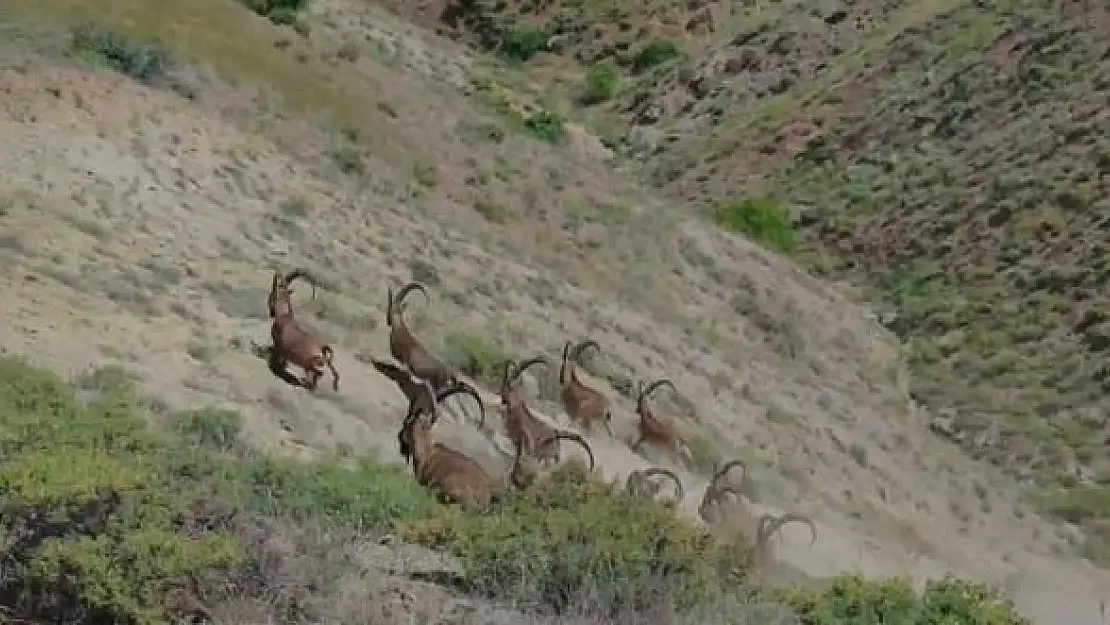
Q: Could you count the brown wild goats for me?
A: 10